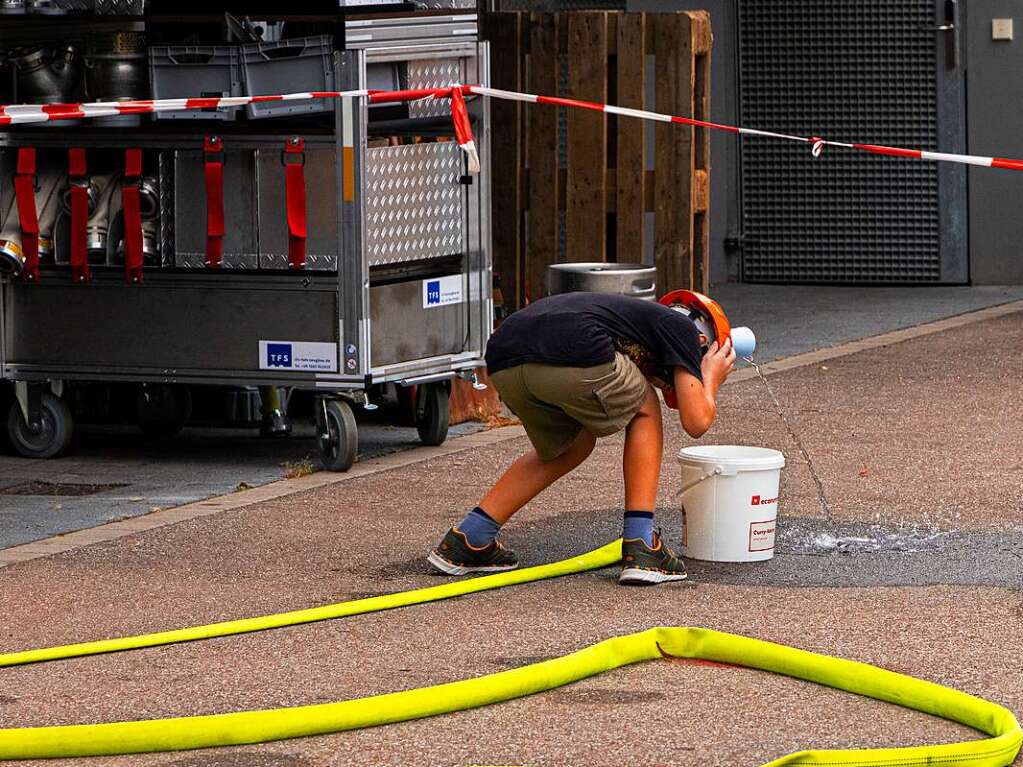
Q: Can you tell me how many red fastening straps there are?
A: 5